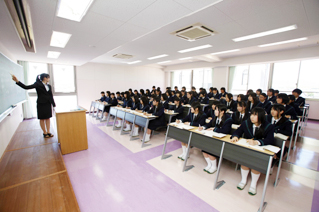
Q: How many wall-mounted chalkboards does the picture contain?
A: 1